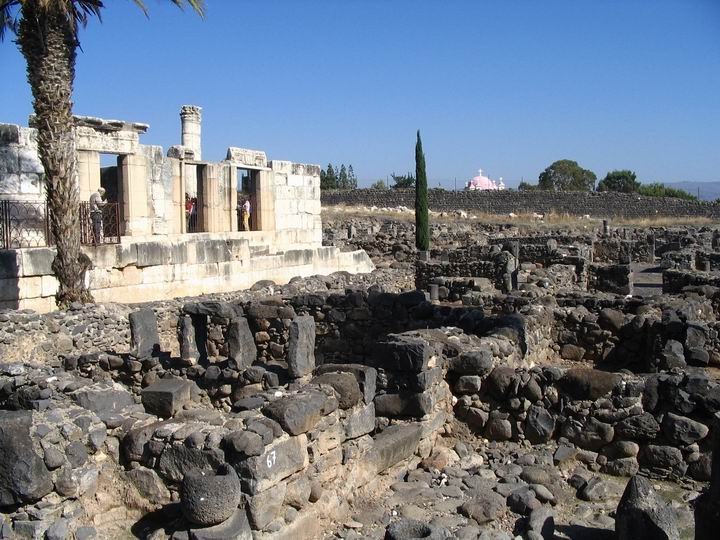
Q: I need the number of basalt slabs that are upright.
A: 4